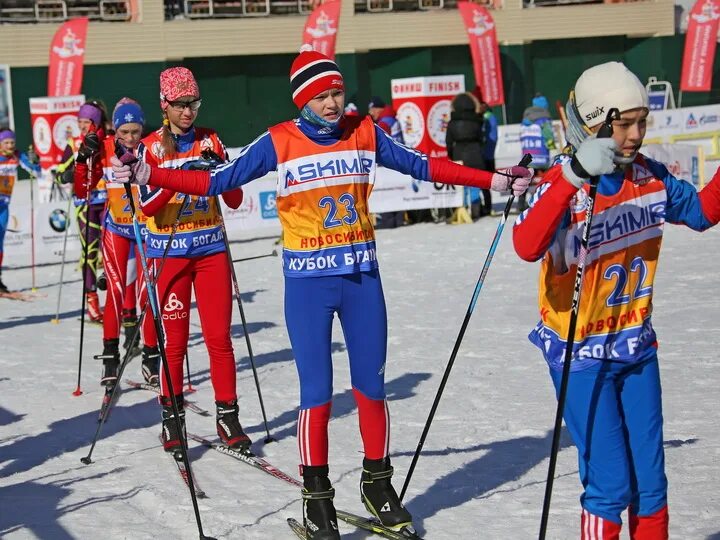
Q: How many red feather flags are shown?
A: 4